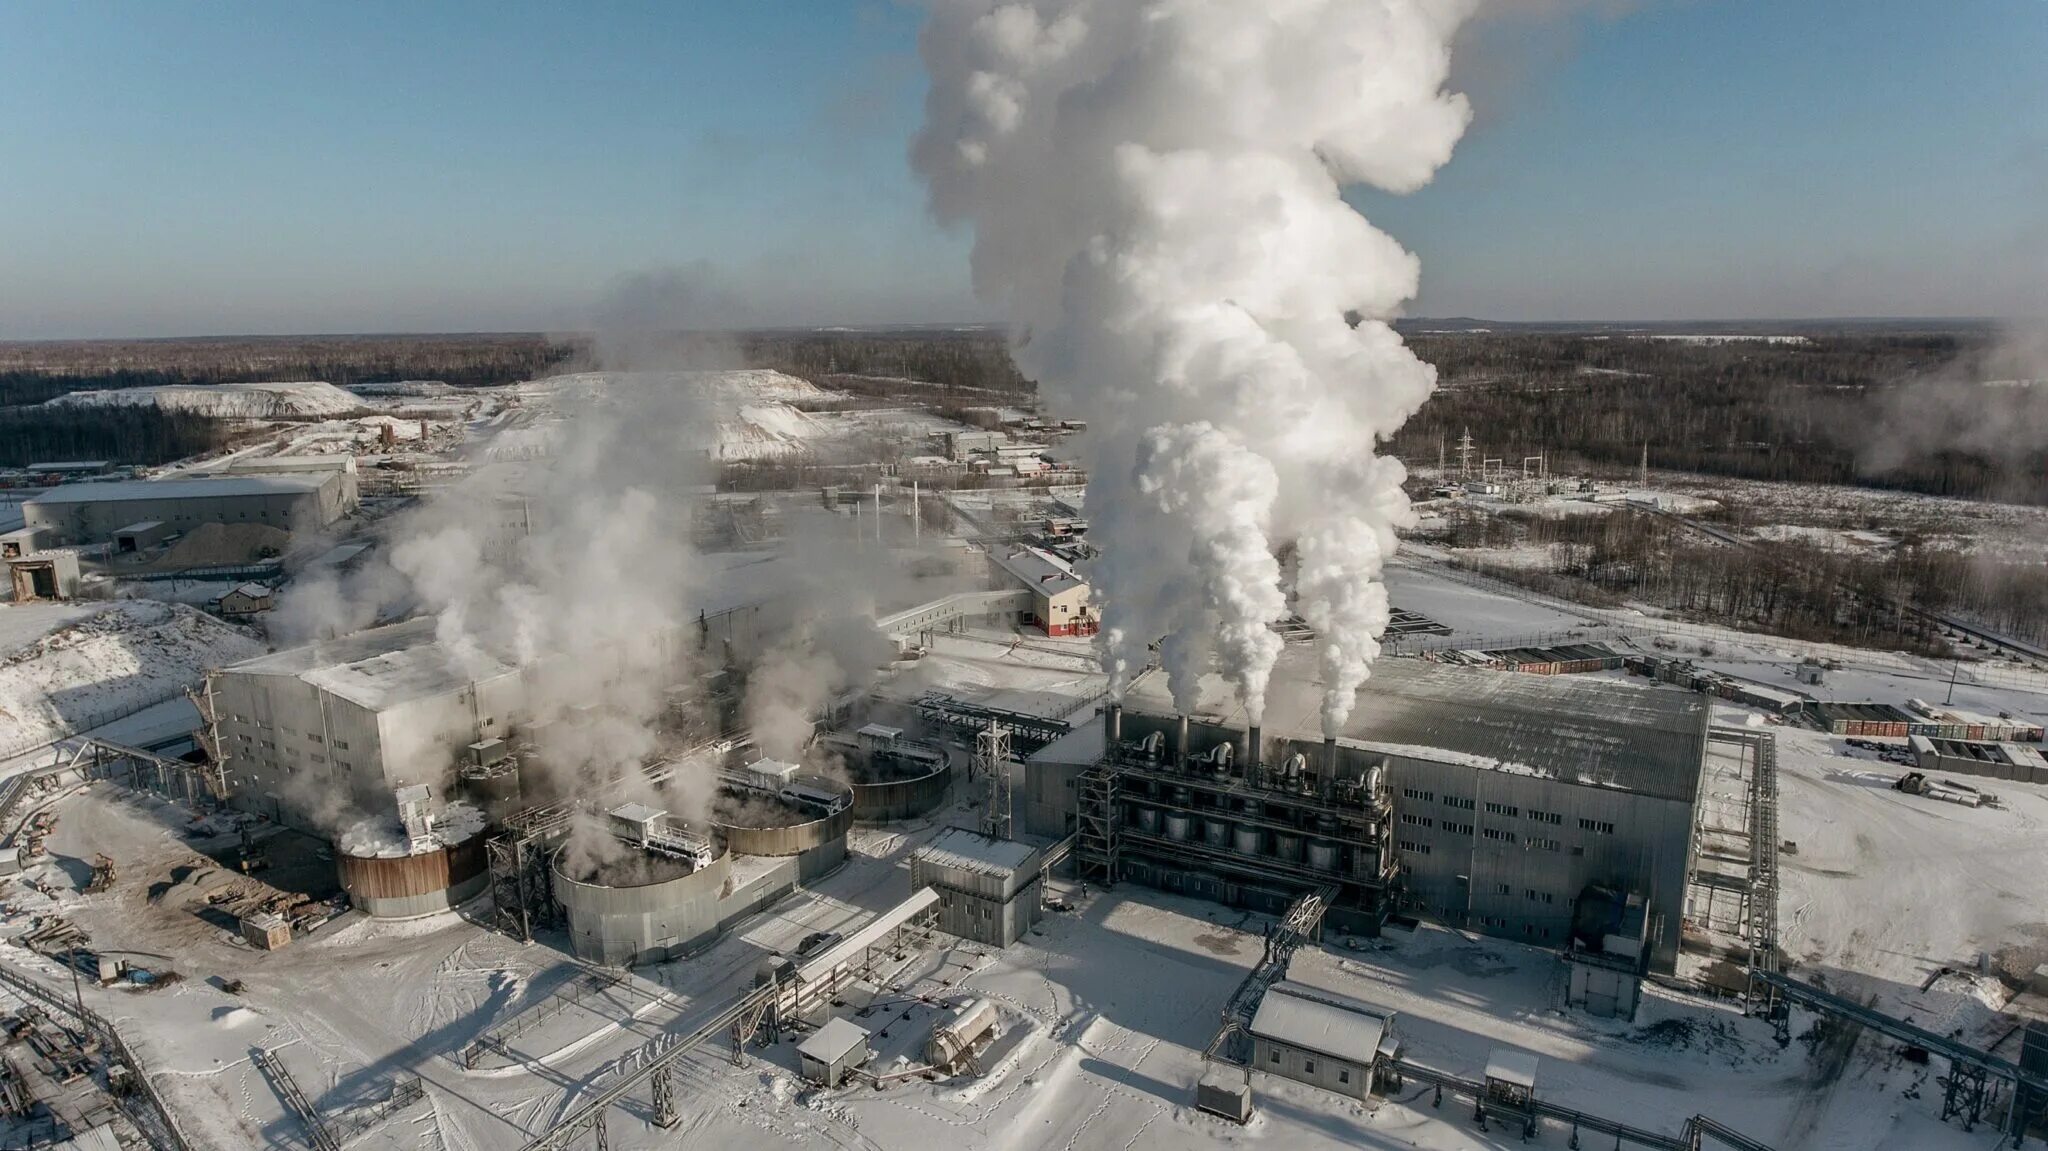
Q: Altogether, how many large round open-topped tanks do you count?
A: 4